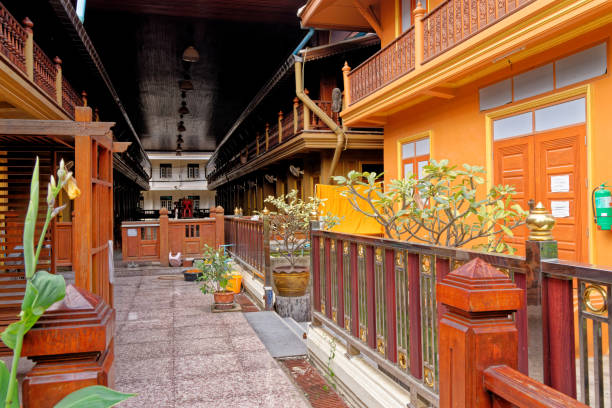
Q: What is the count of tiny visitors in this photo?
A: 0